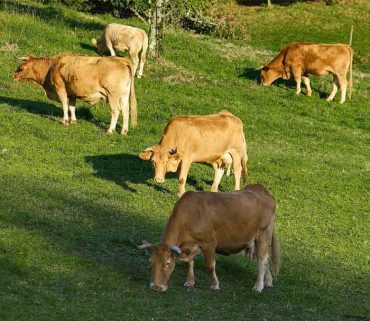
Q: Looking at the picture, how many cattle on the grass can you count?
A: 5